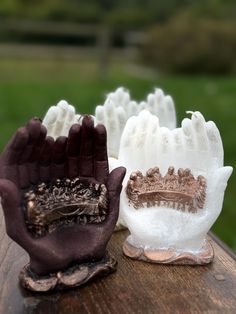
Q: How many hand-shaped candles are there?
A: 4